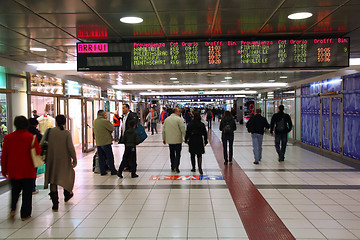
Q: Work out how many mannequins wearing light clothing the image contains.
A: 1